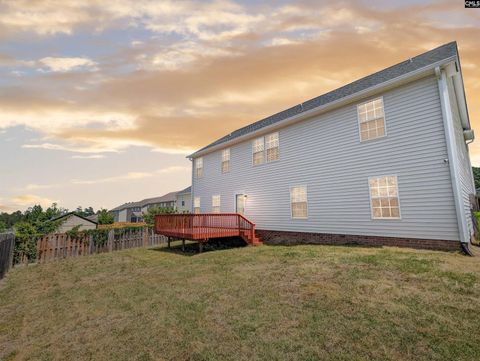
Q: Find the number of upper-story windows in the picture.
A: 5